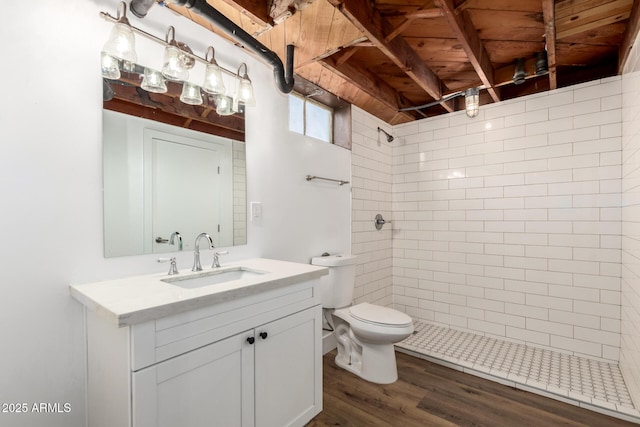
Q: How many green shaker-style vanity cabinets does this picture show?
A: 0